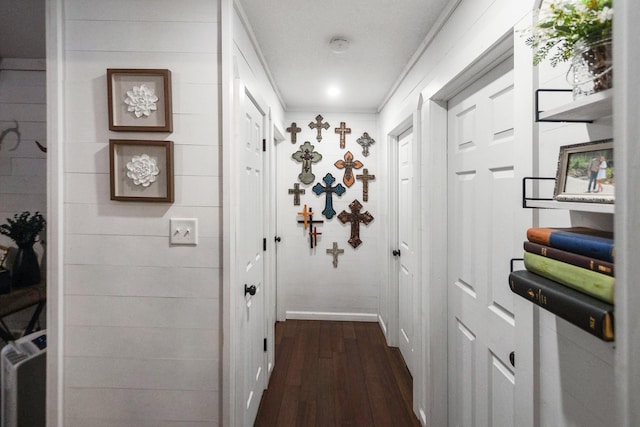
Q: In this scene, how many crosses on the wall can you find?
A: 14